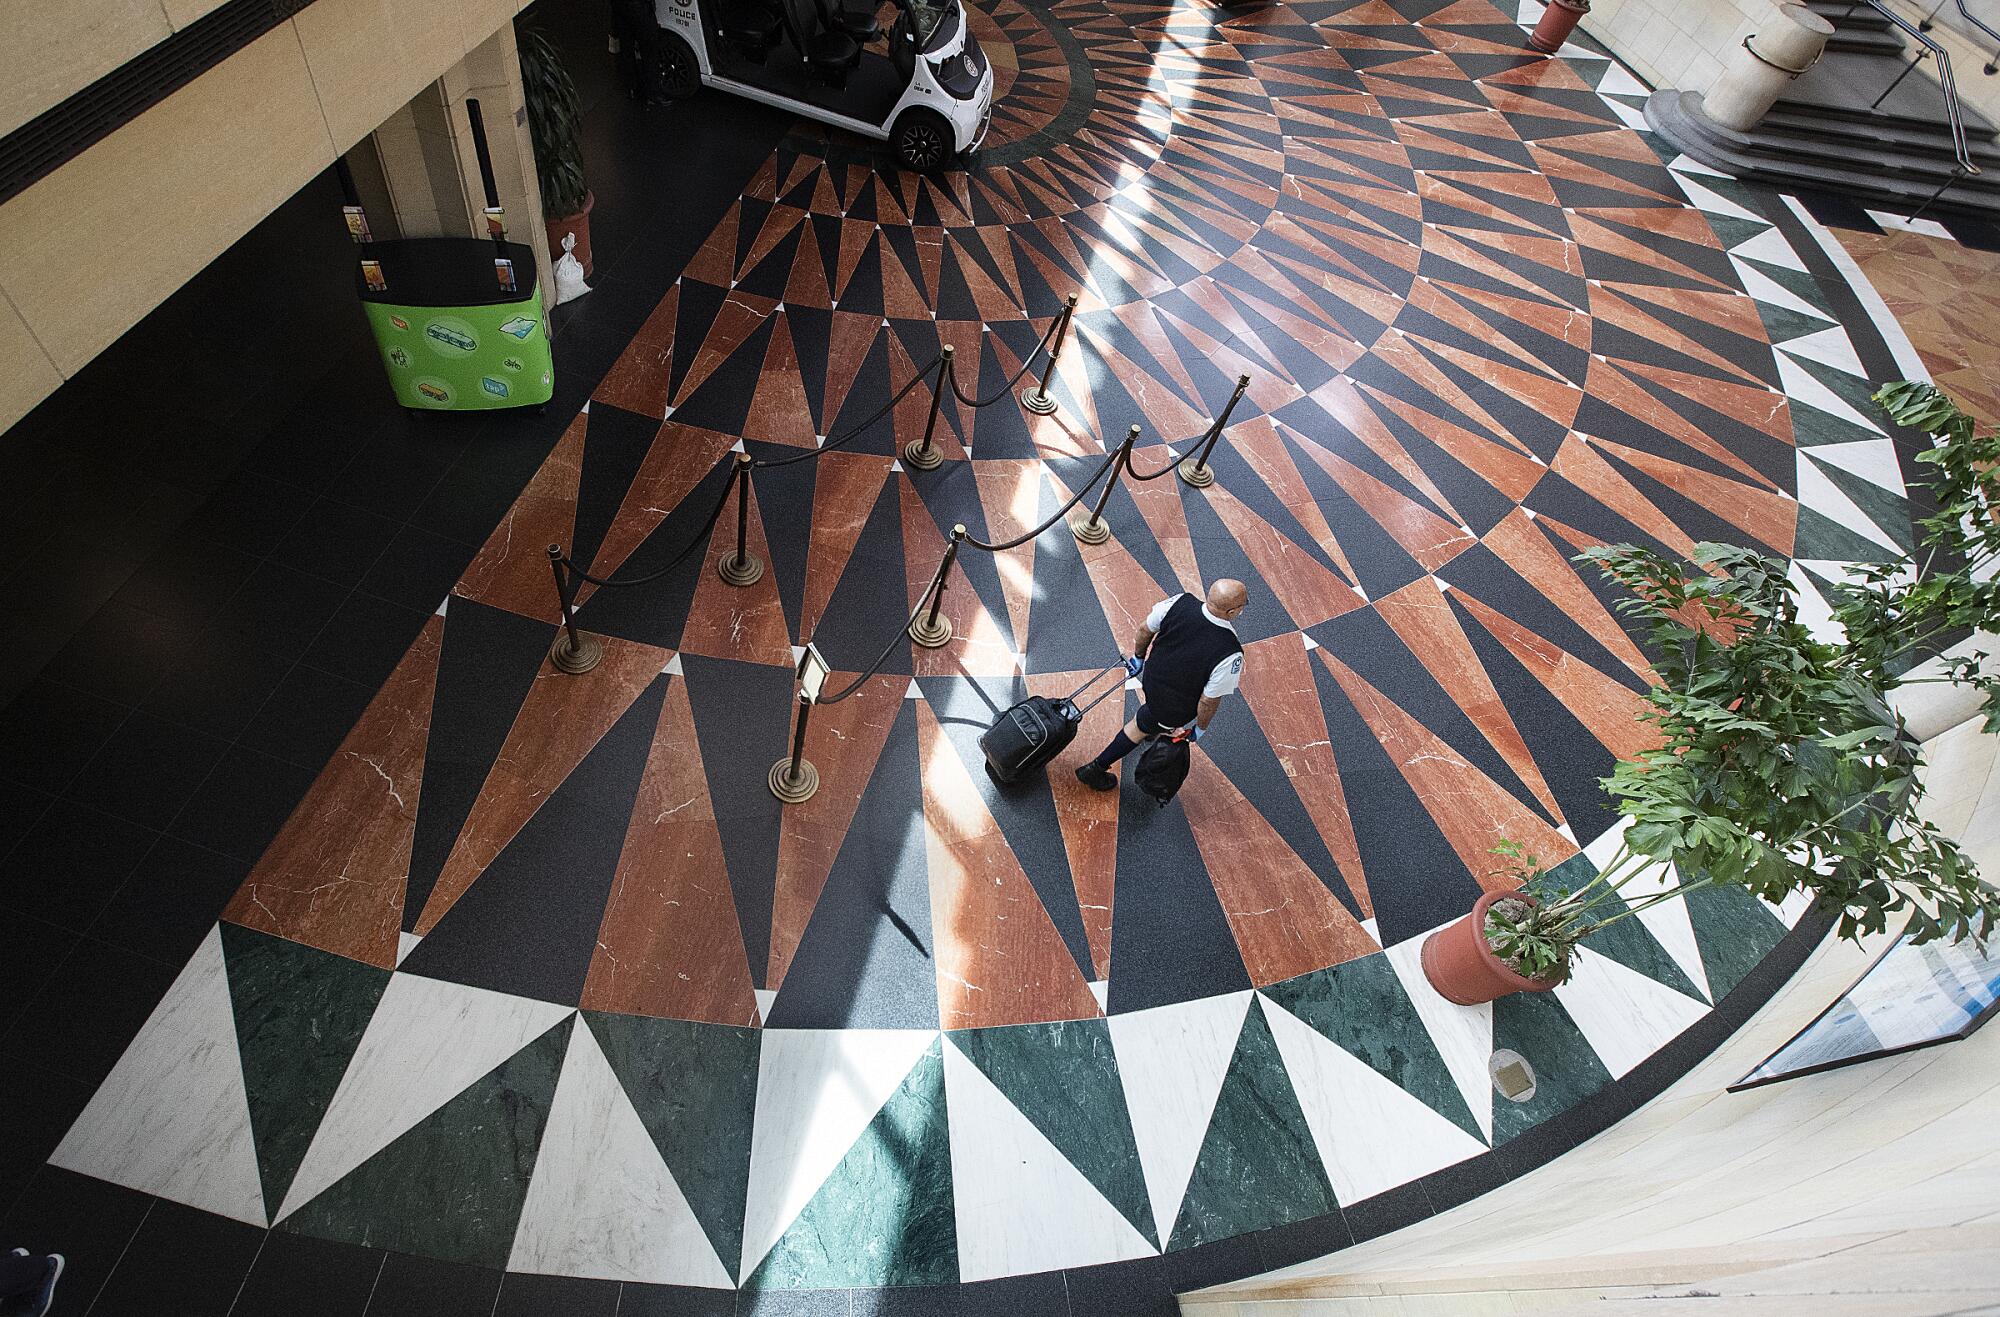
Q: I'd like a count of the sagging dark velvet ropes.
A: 6